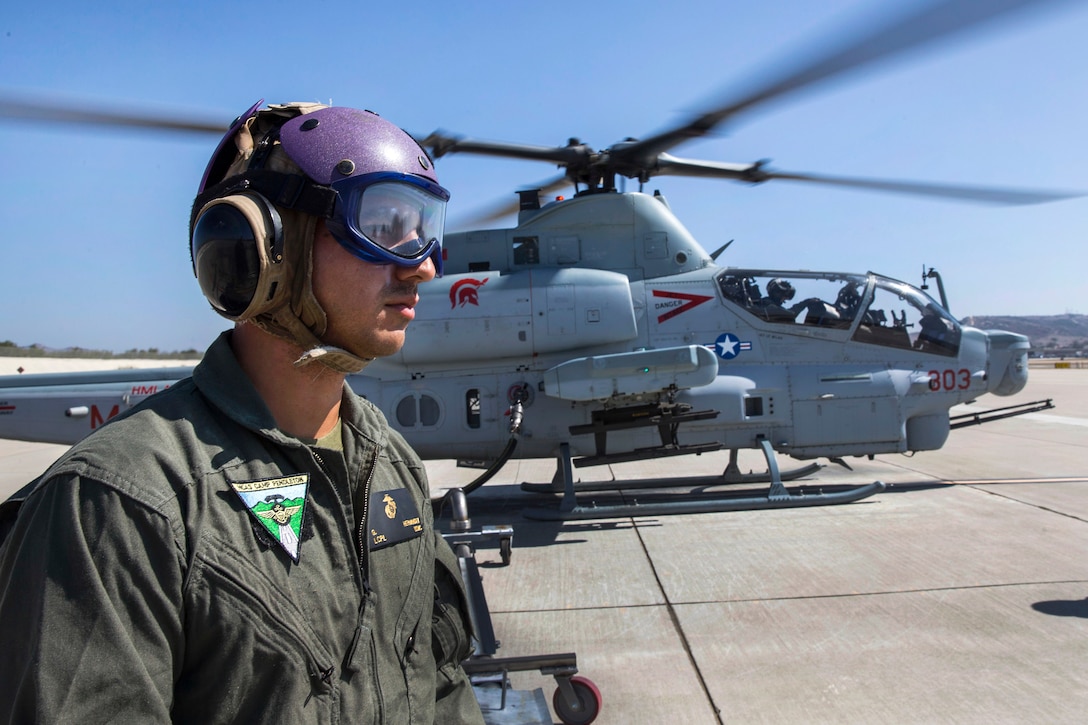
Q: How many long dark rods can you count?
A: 2